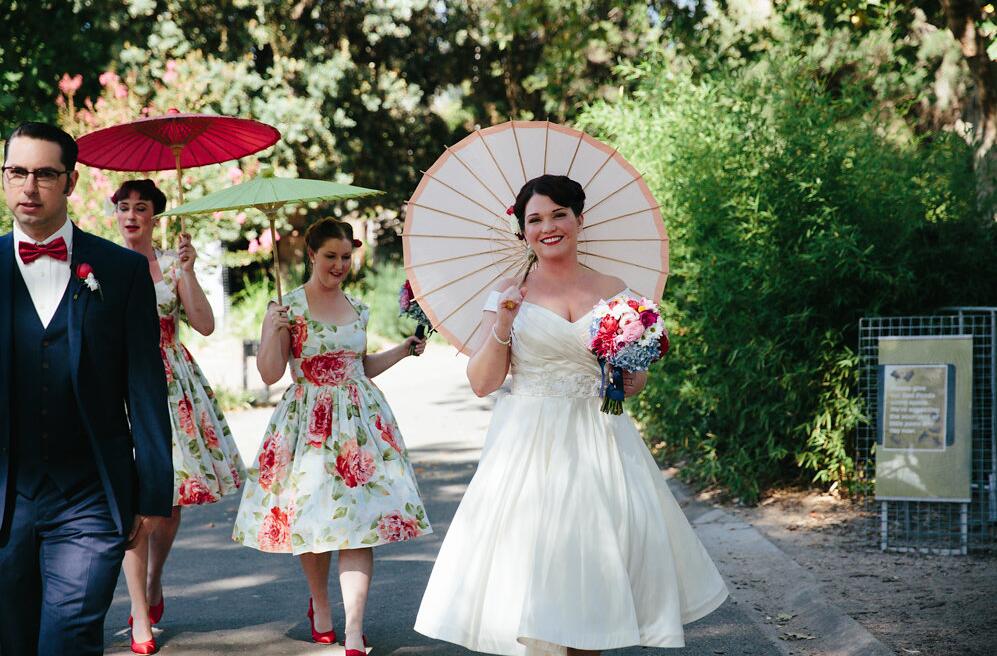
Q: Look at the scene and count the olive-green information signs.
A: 1